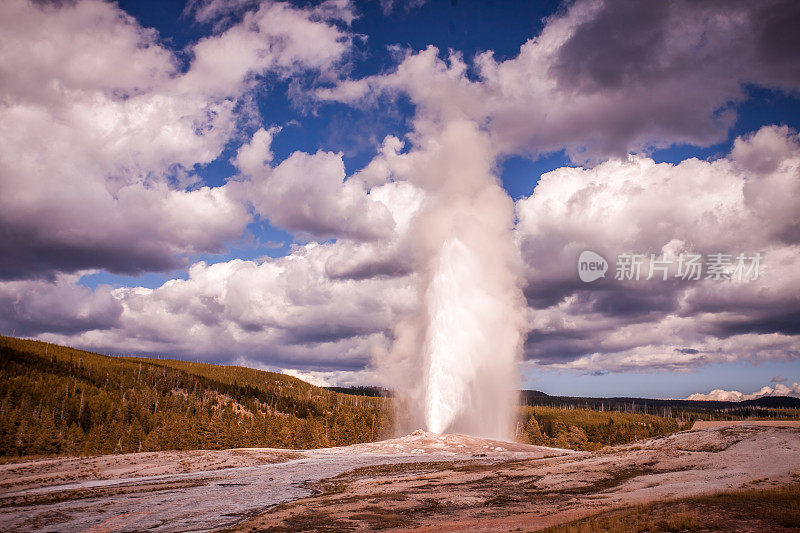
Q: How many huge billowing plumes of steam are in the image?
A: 1